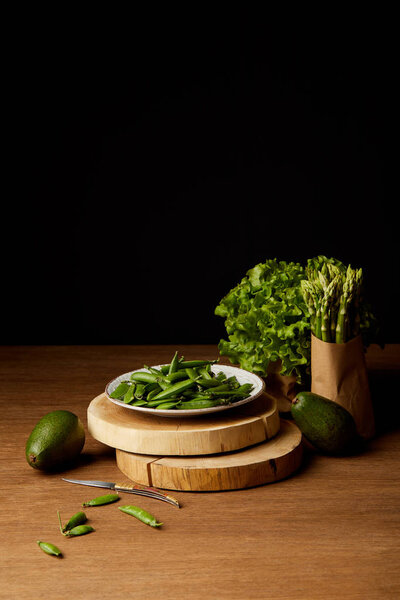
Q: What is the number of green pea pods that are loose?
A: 5